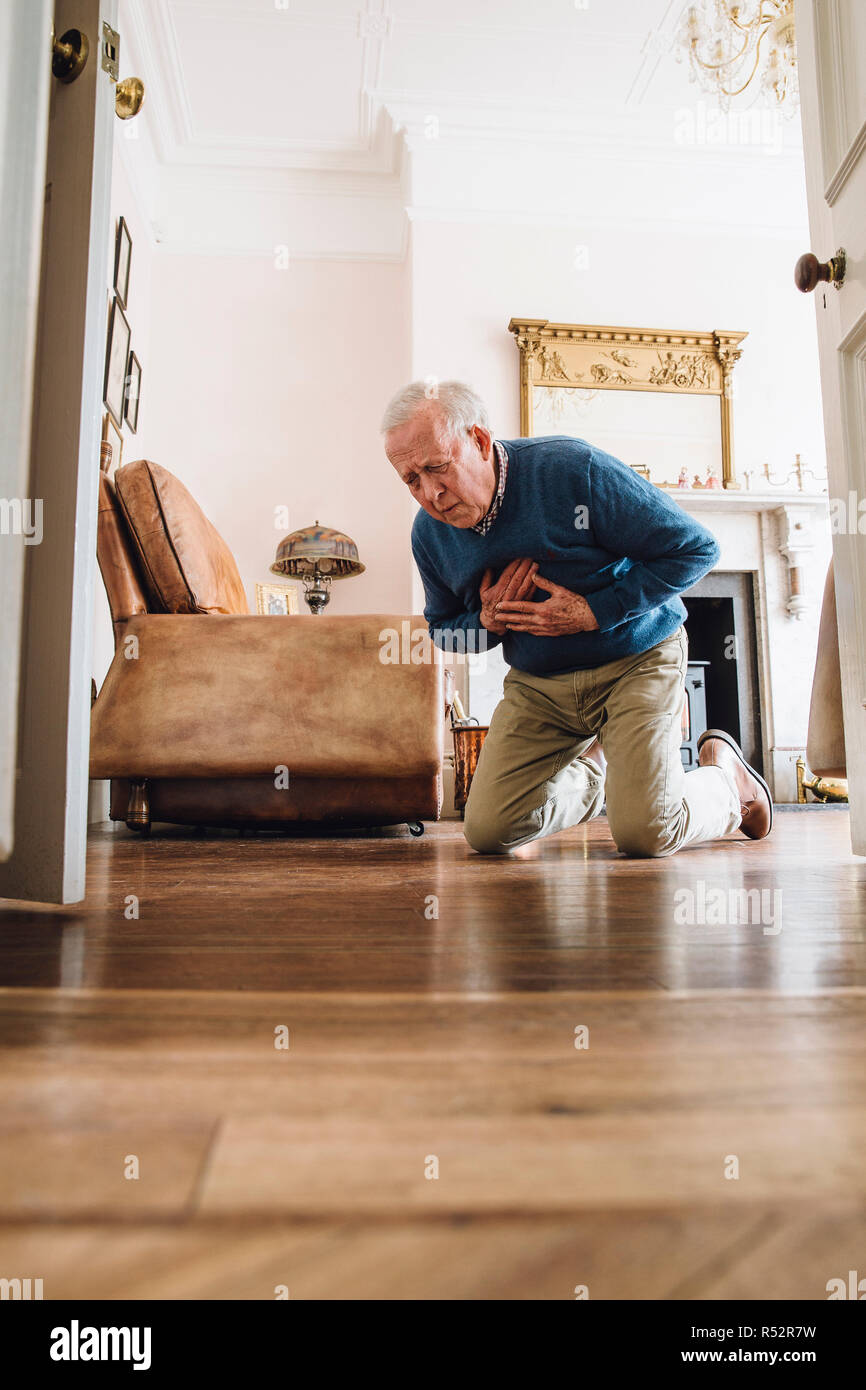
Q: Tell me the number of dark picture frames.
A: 3